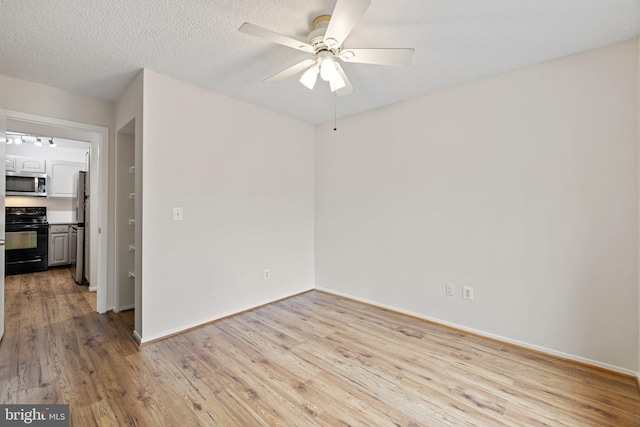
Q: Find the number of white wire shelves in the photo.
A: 5